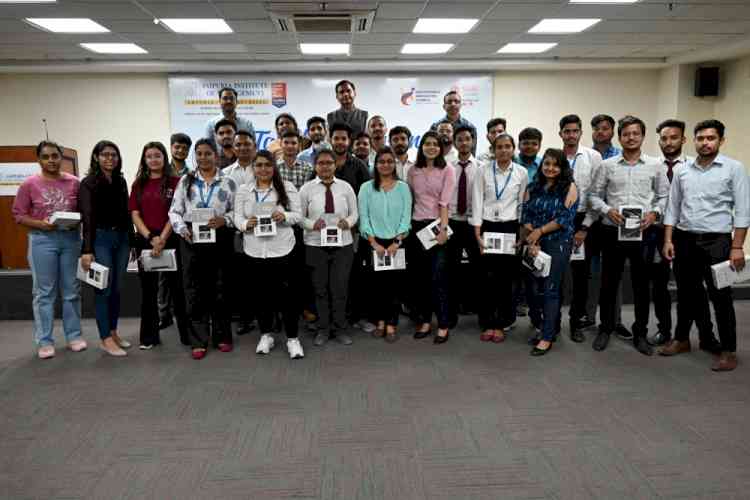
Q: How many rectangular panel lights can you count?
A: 10